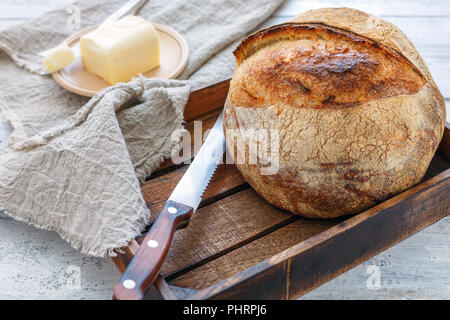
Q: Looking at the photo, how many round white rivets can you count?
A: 3